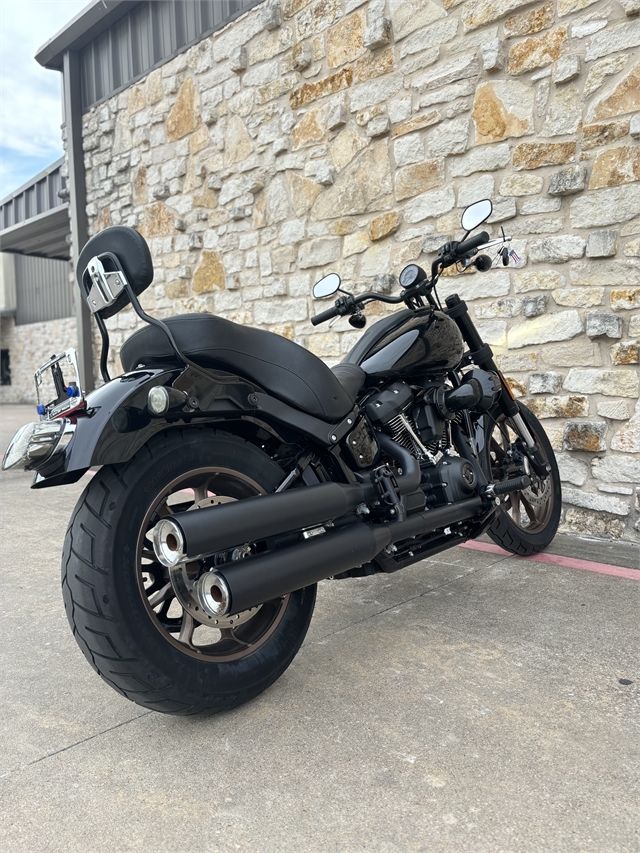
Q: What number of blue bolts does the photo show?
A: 2